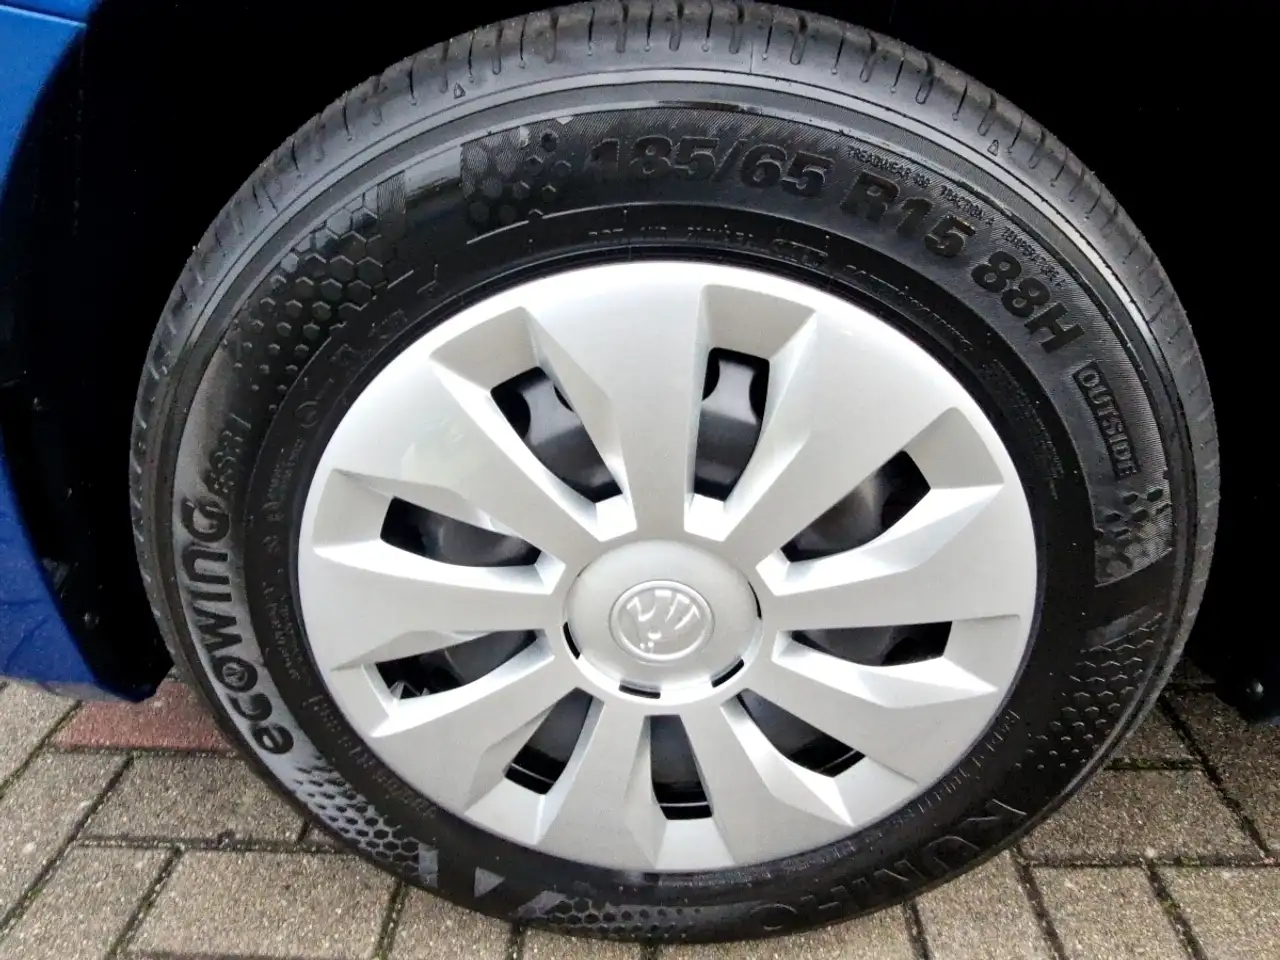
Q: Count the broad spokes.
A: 9